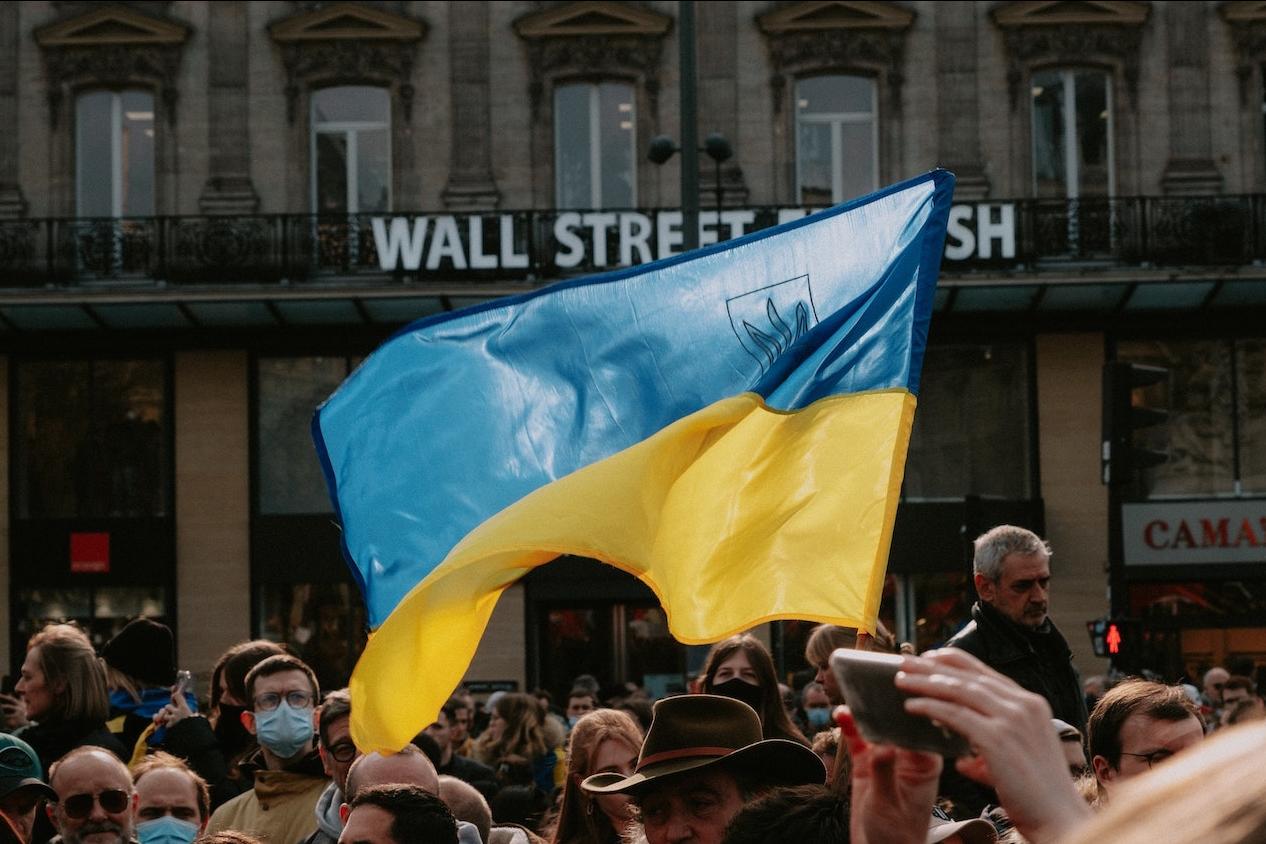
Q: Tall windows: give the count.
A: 5